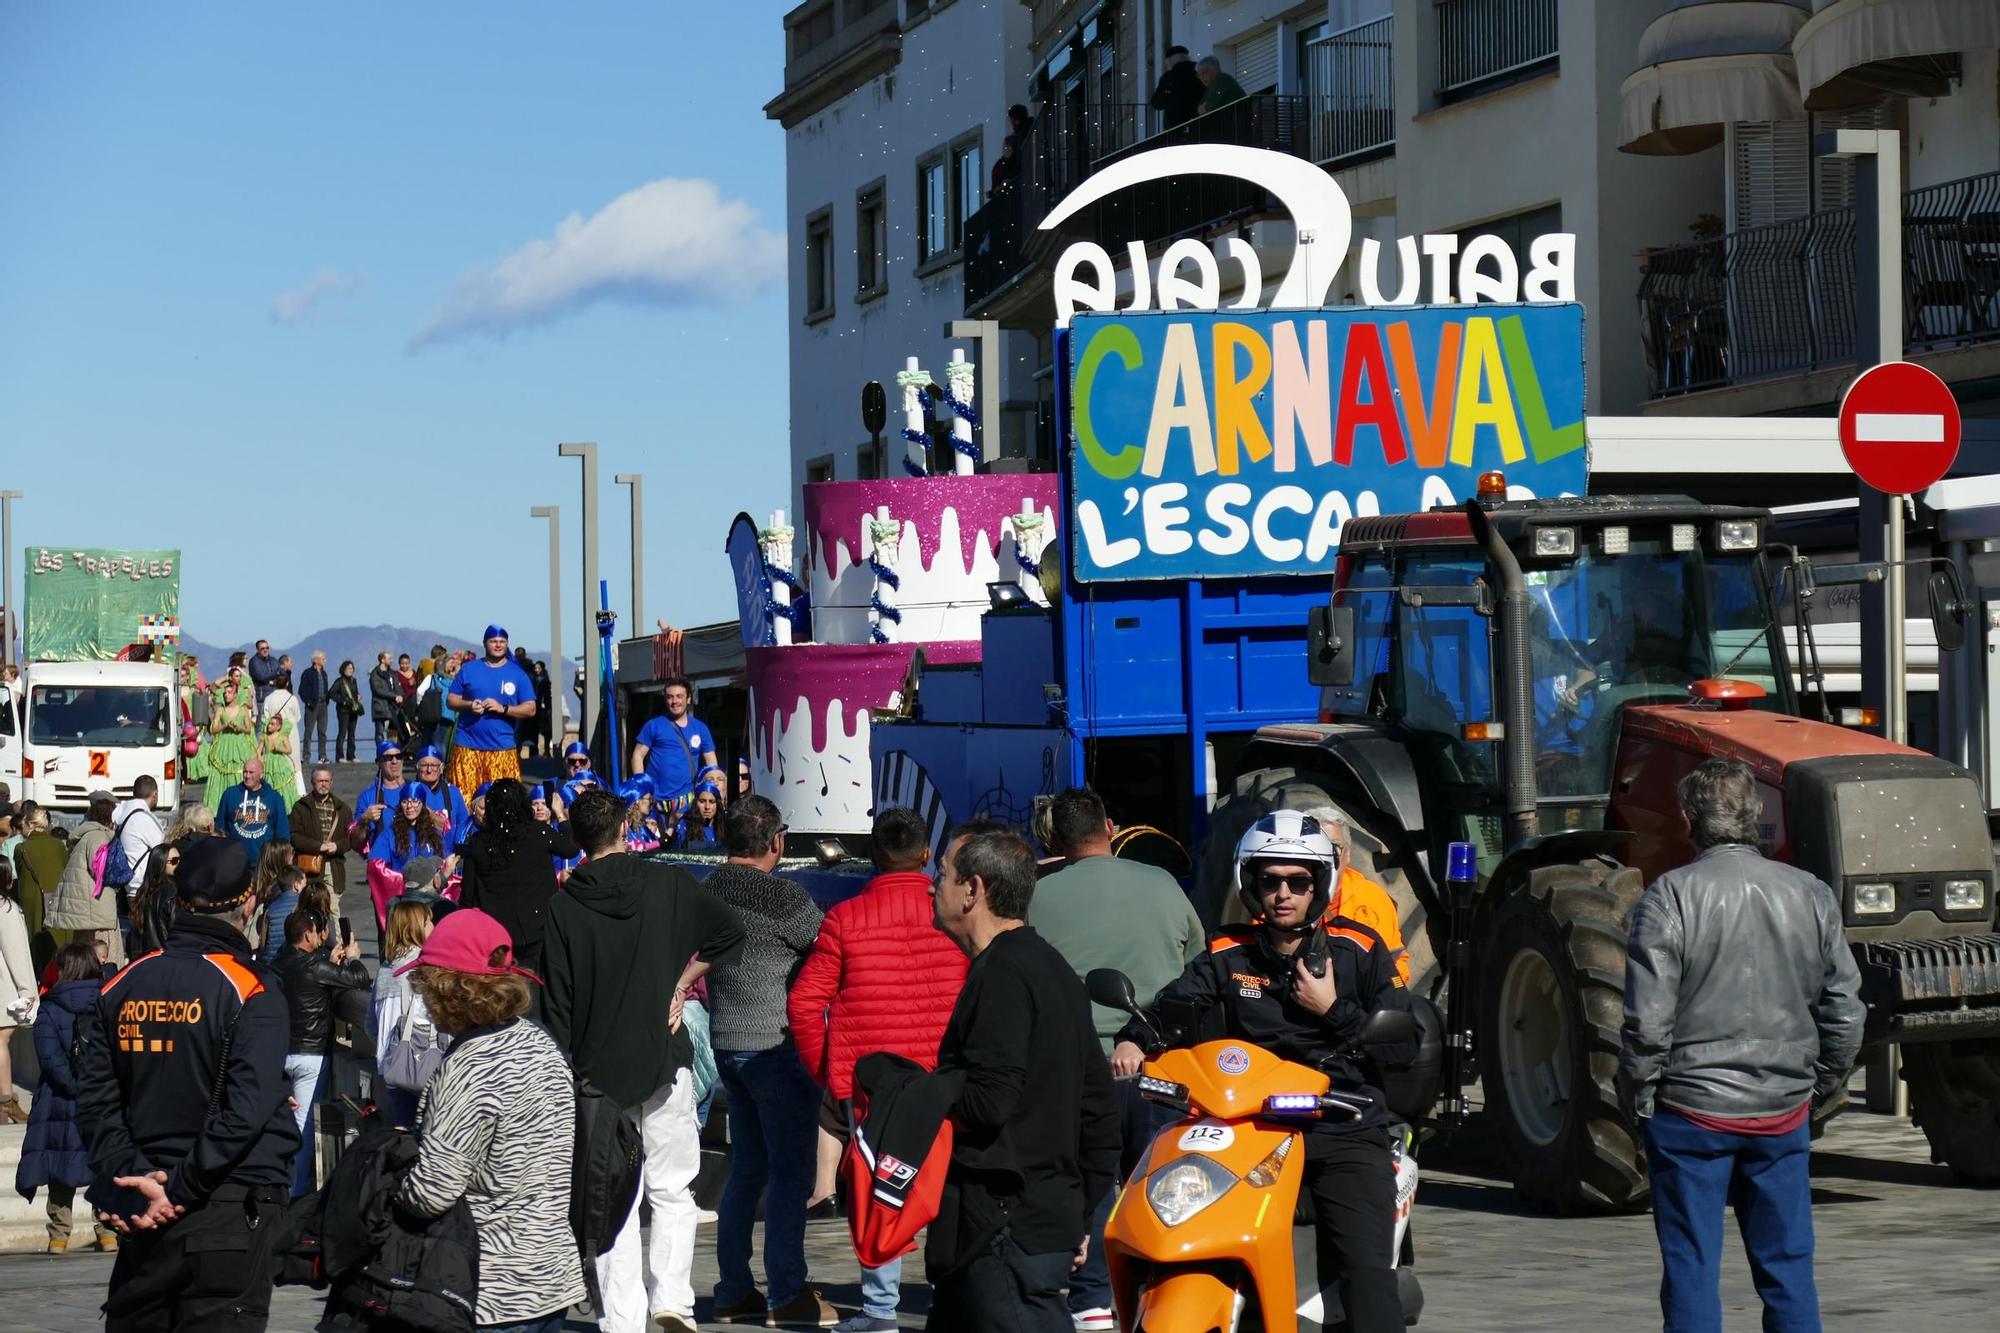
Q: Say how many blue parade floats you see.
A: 1